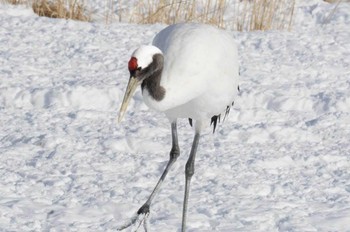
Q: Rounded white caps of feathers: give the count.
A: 1